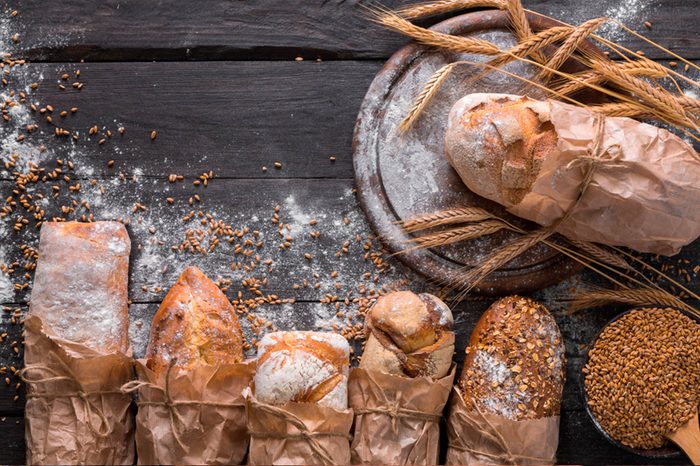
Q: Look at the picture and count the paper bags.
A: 6